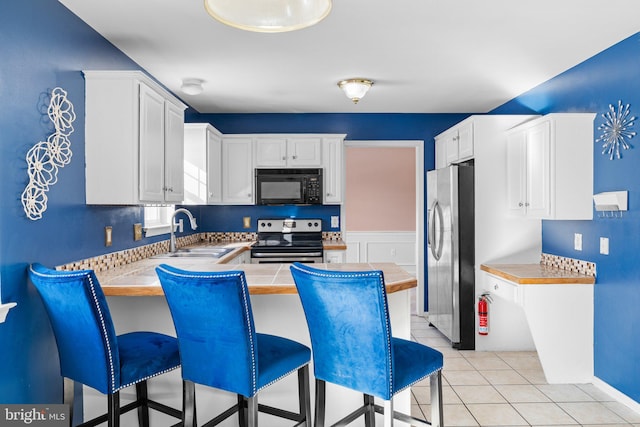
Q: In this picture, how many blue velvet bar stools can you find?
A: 3